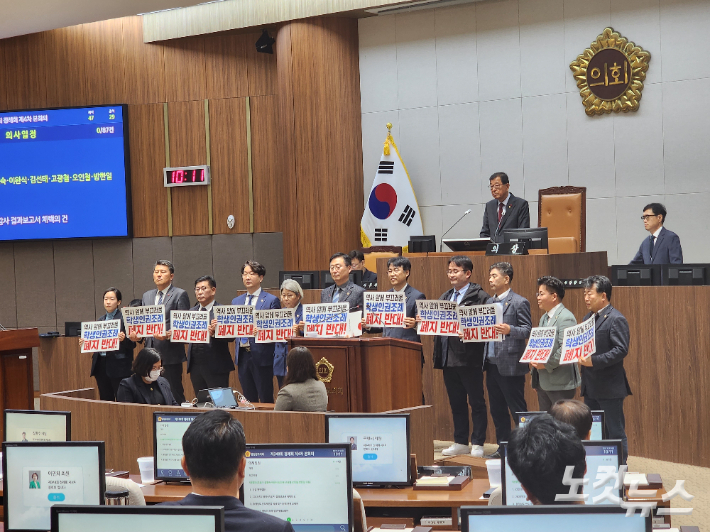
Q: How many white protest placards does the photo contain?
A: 11